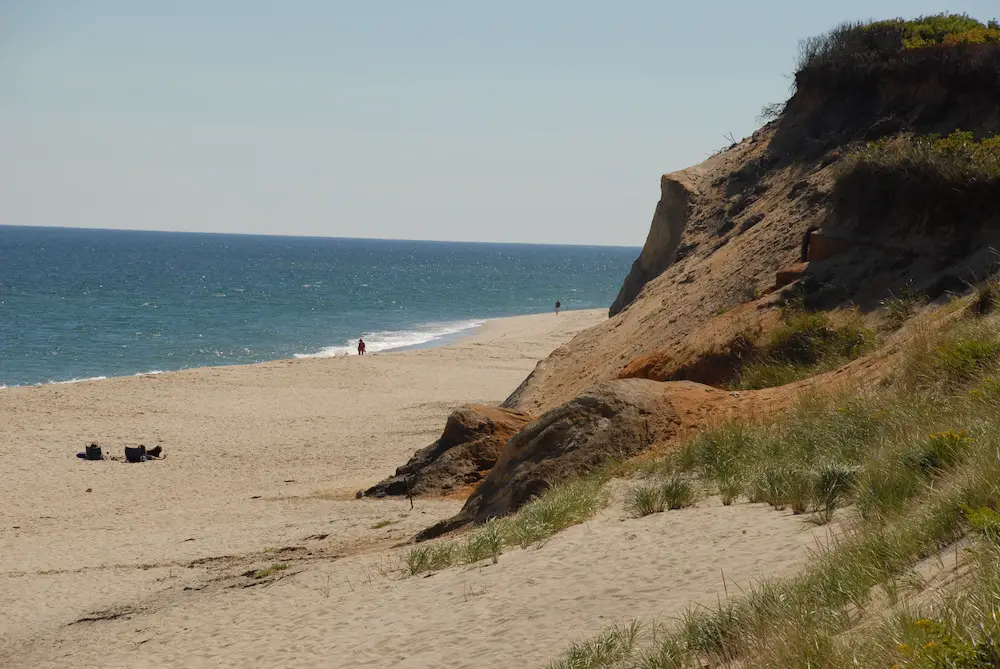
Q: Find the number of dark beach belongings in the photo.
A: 2